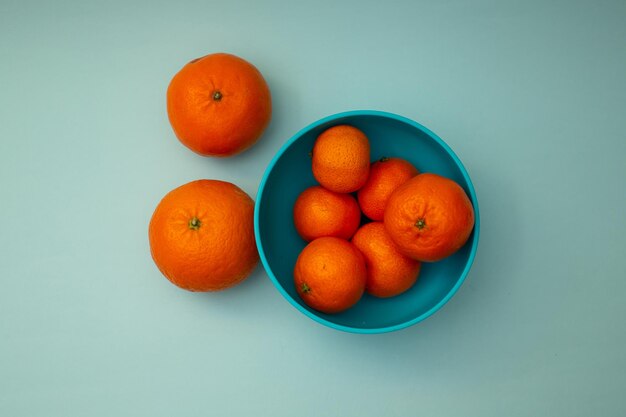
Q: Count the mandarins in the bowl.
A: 6